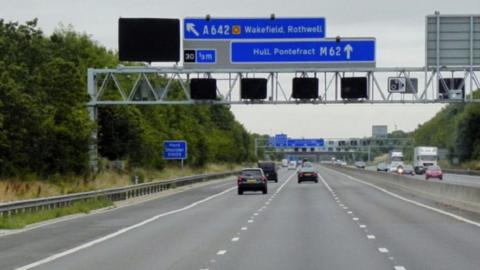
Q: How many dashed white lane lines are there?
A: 2